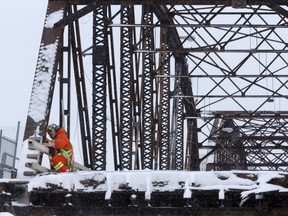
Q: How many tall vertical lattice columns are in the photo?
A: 5